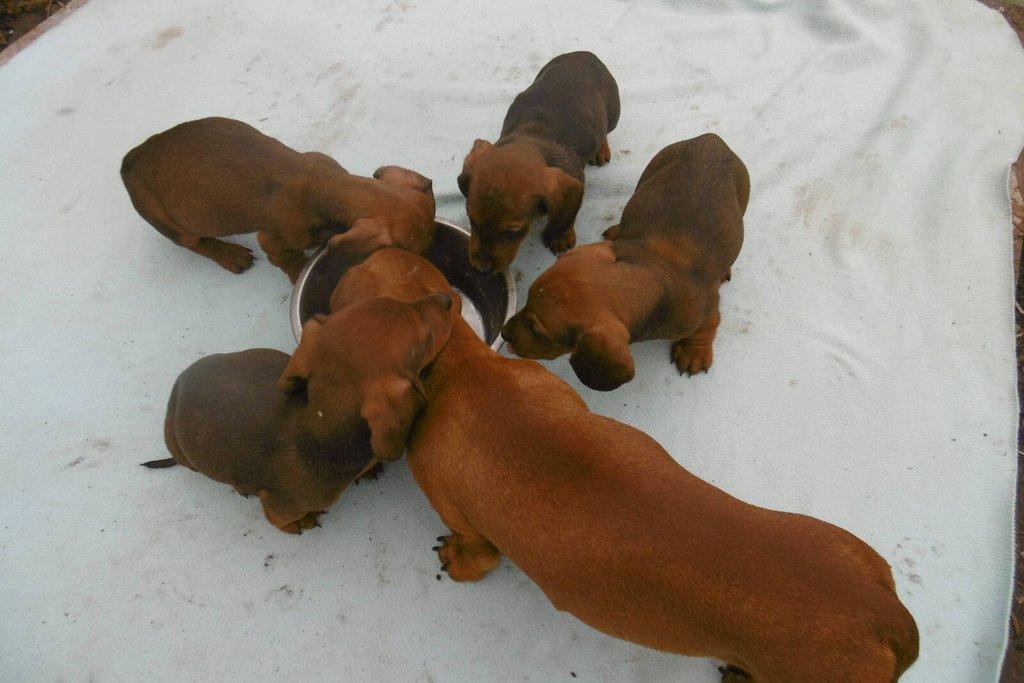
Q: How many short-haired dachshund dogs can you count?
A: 5